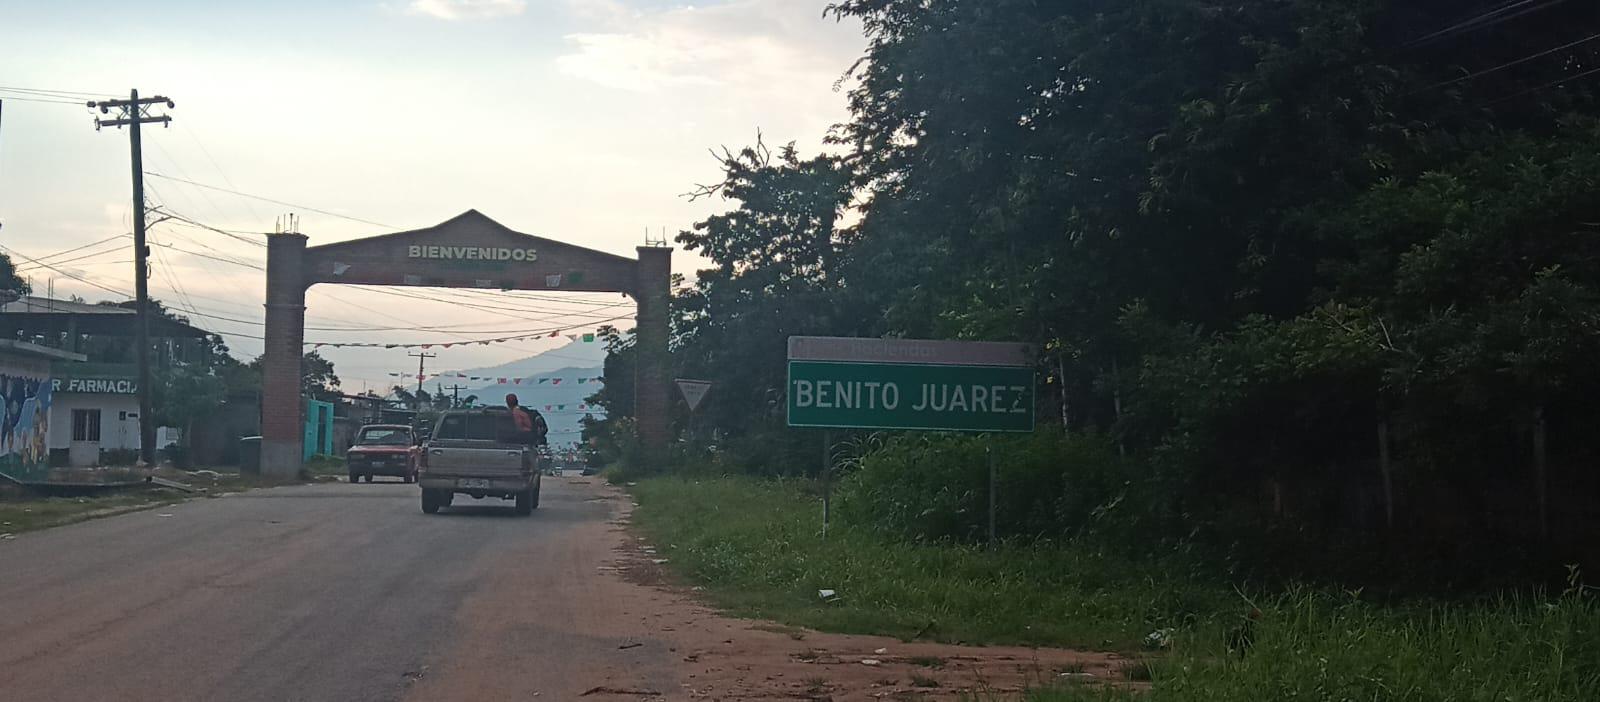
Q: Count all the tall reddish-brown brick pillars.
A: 2